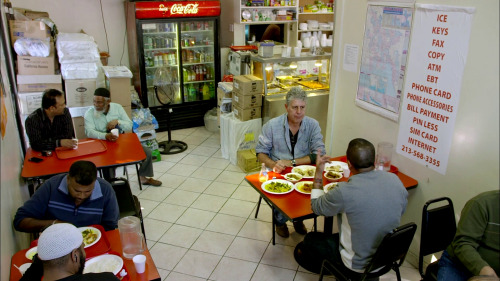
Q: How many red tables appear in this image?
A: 3